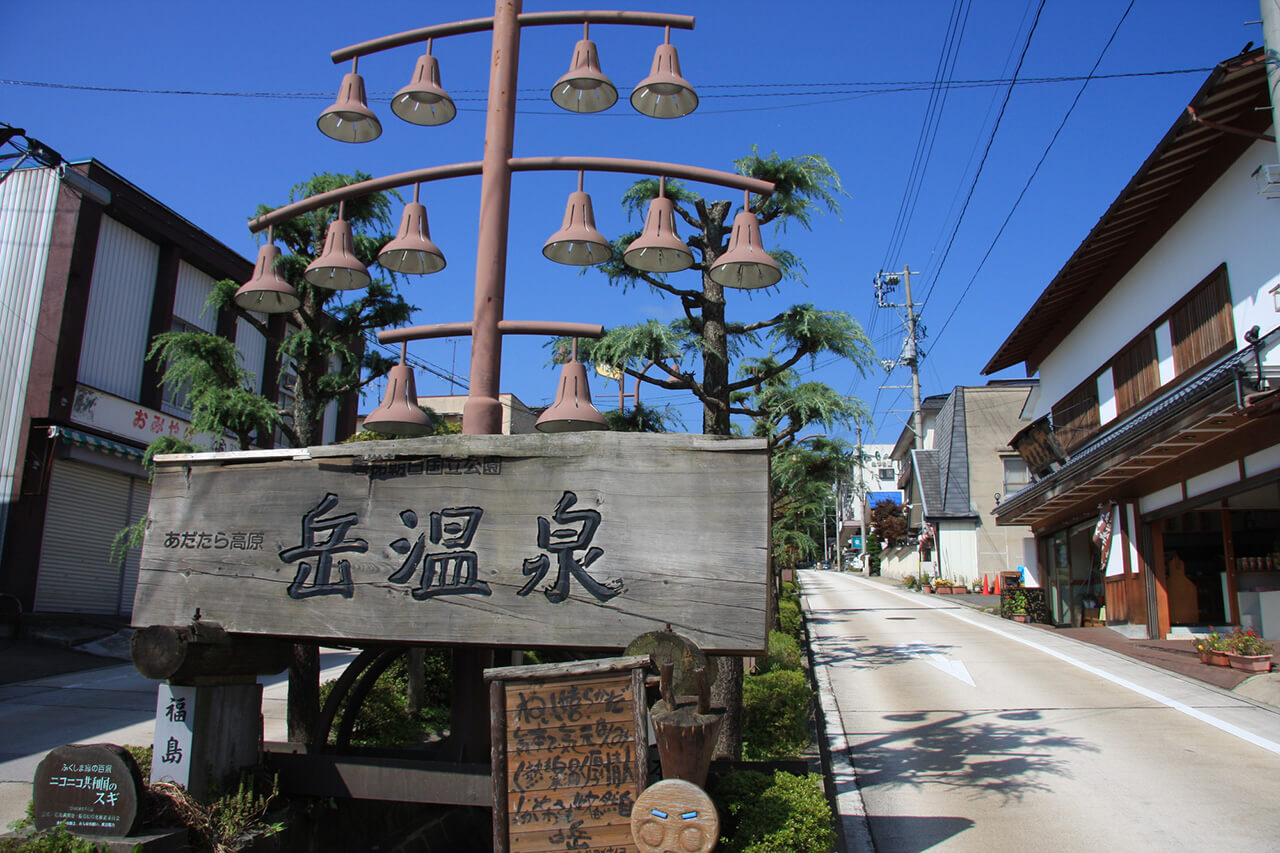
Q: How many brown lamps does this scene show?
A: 12